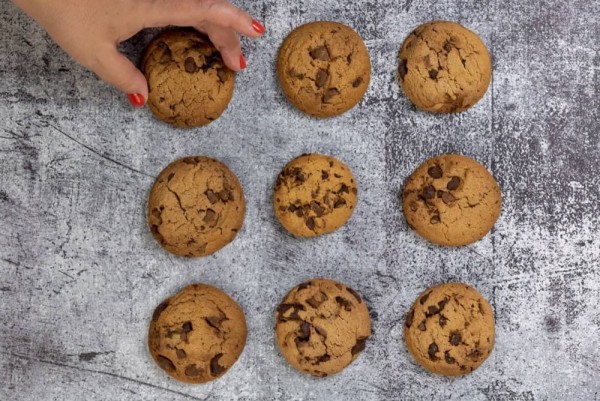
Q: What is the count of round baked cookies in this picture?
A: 9